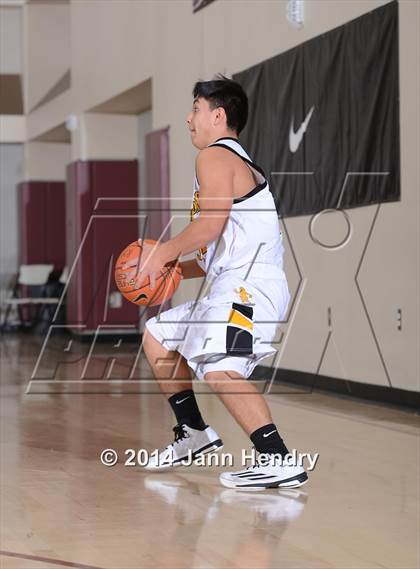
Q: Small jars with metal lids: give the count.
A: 0